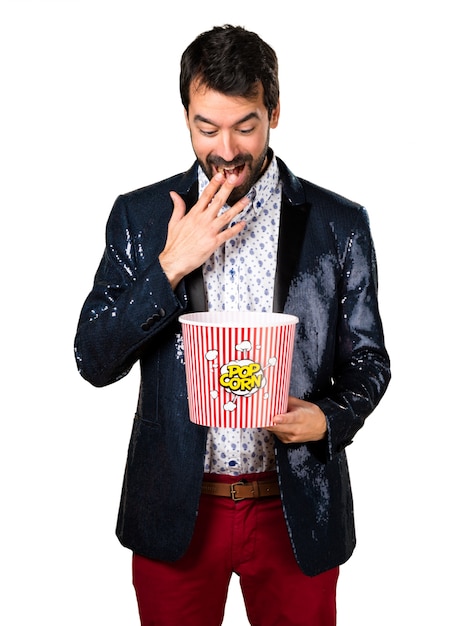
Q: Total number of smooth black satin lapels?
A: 2